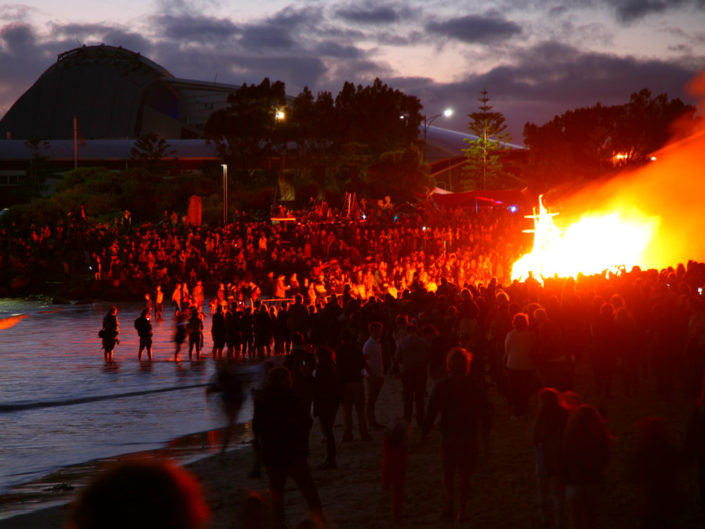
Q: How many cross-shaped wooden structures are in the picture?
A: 1